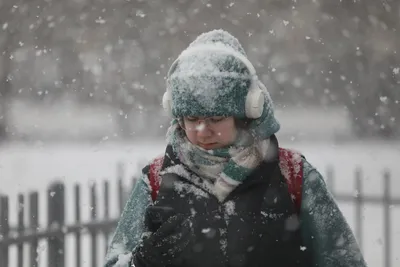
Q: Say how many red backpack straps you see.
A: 2